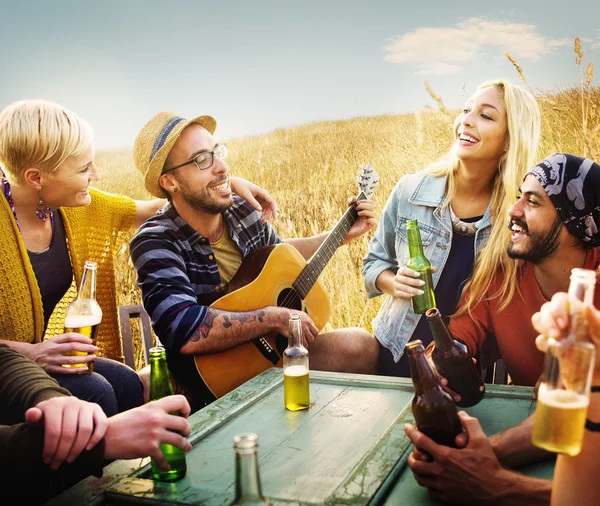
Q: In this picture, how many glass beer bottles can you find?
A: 8